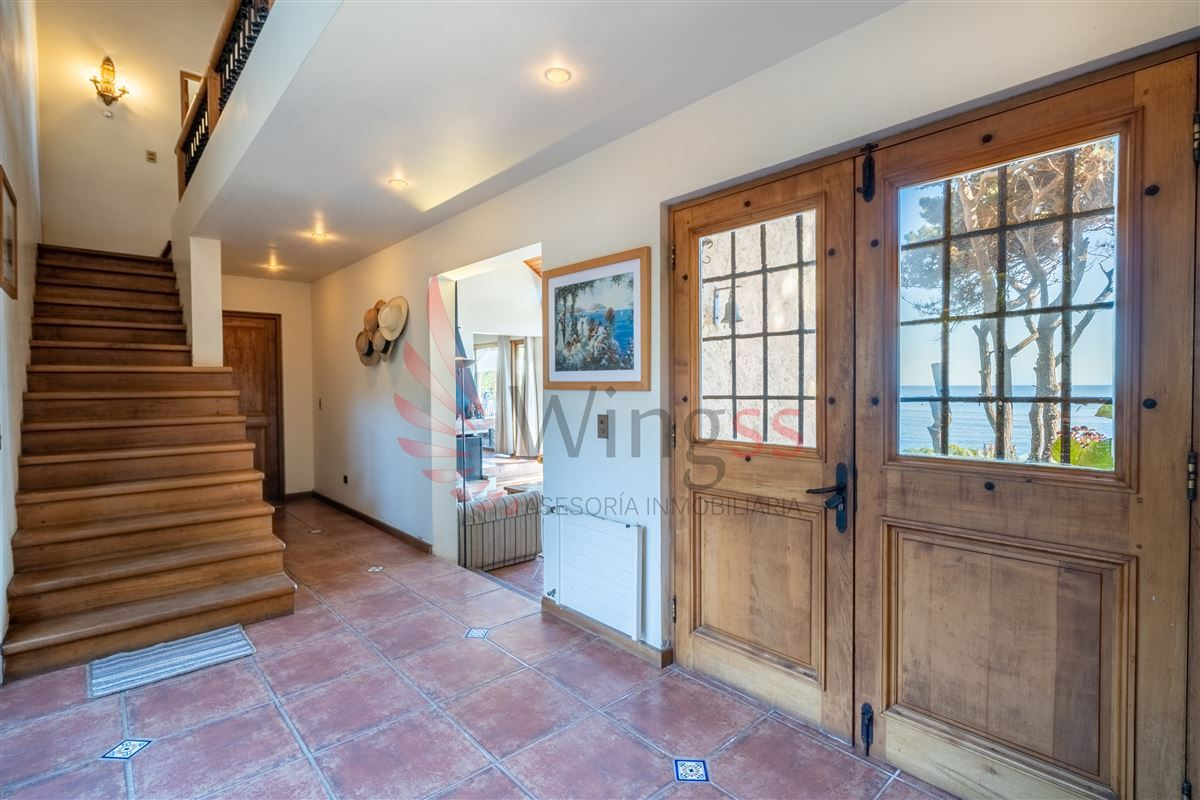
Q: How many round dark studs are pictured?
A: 12